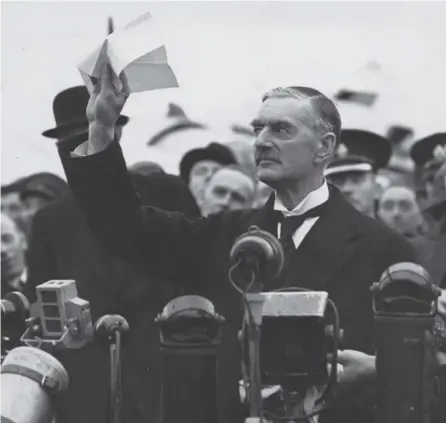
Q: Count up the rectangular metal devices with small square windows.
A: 1